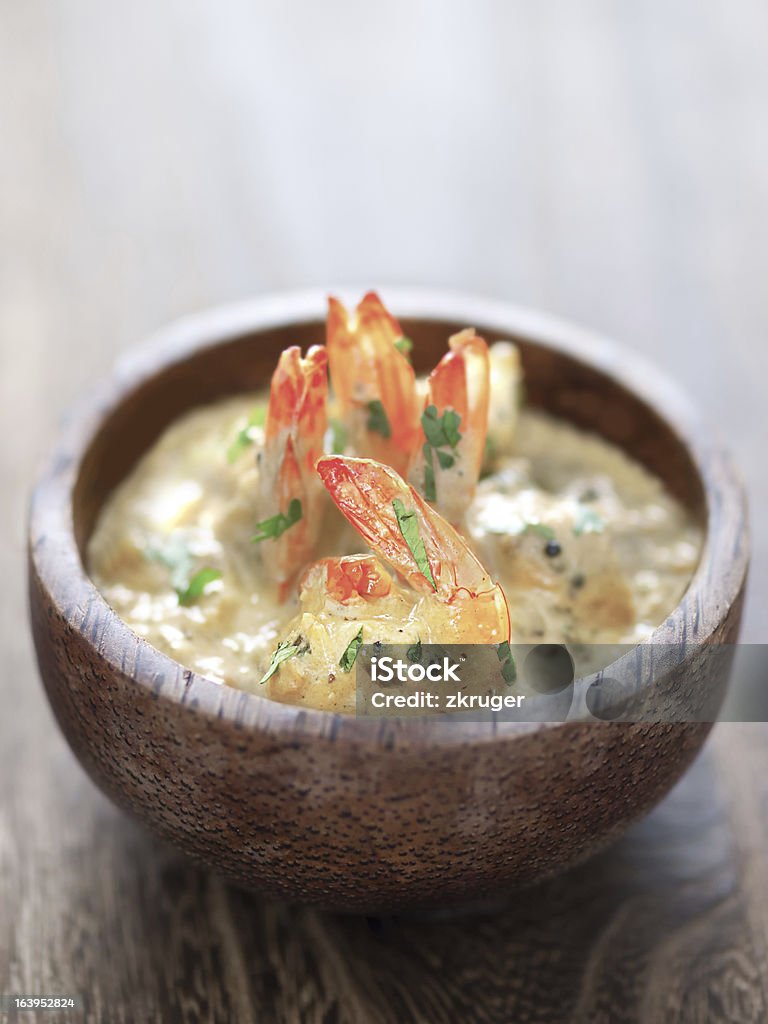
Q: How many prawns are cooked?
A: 4